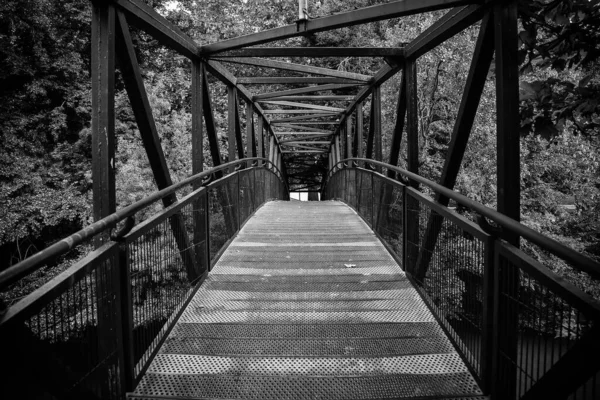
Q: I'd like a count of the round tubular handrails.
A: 2